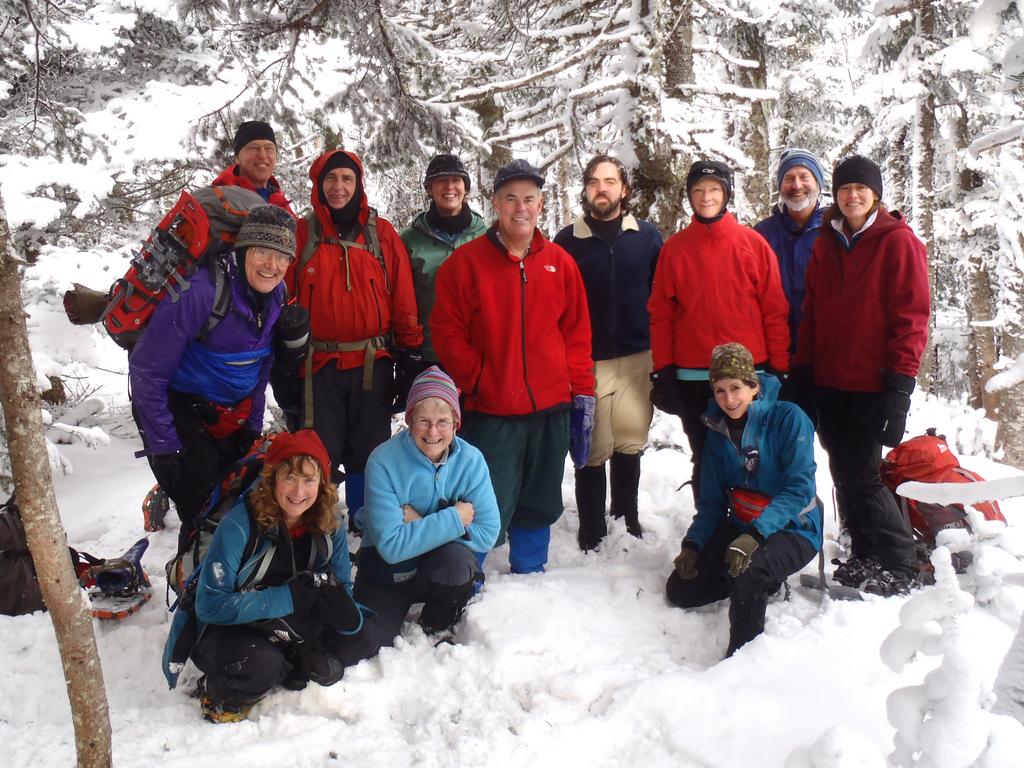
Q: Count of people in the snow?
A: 12